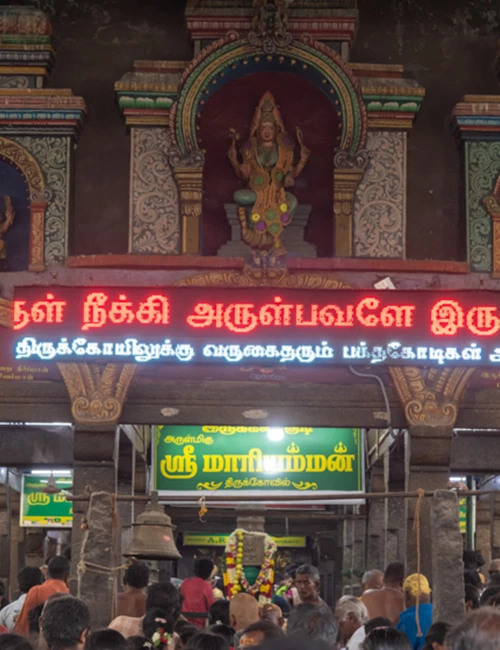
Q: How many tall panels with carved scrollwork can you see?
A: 4